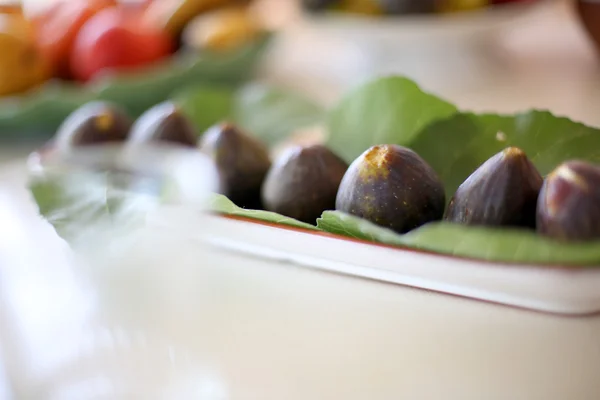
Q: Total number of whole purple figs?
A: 7